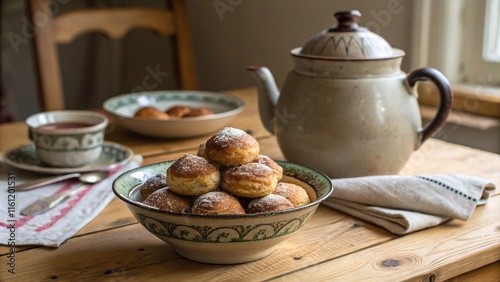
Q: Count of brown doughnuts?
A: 13